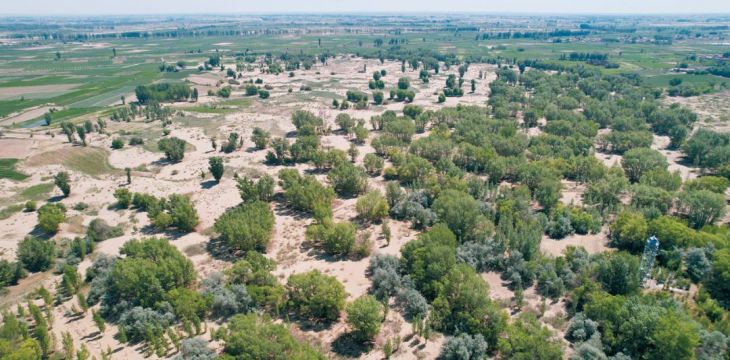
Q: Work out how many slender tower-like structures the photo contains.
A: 1